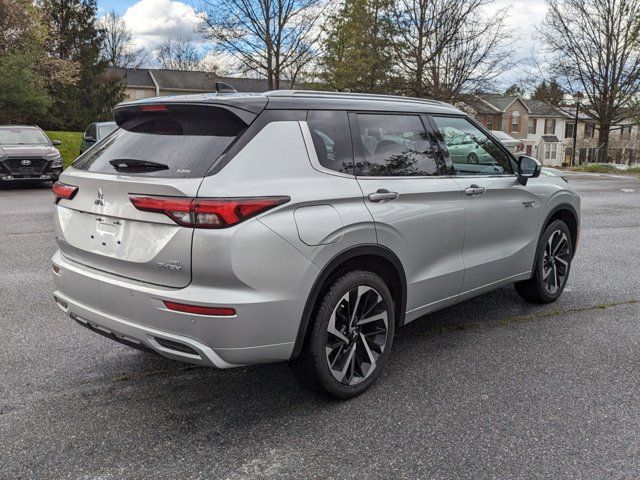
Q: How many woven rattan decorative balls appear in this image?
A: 0